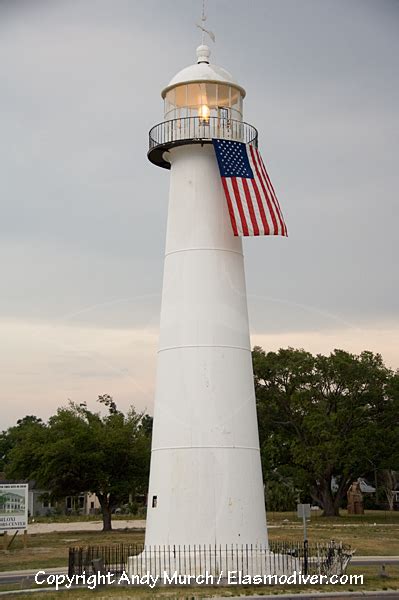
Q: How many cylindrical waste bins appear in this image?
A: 0